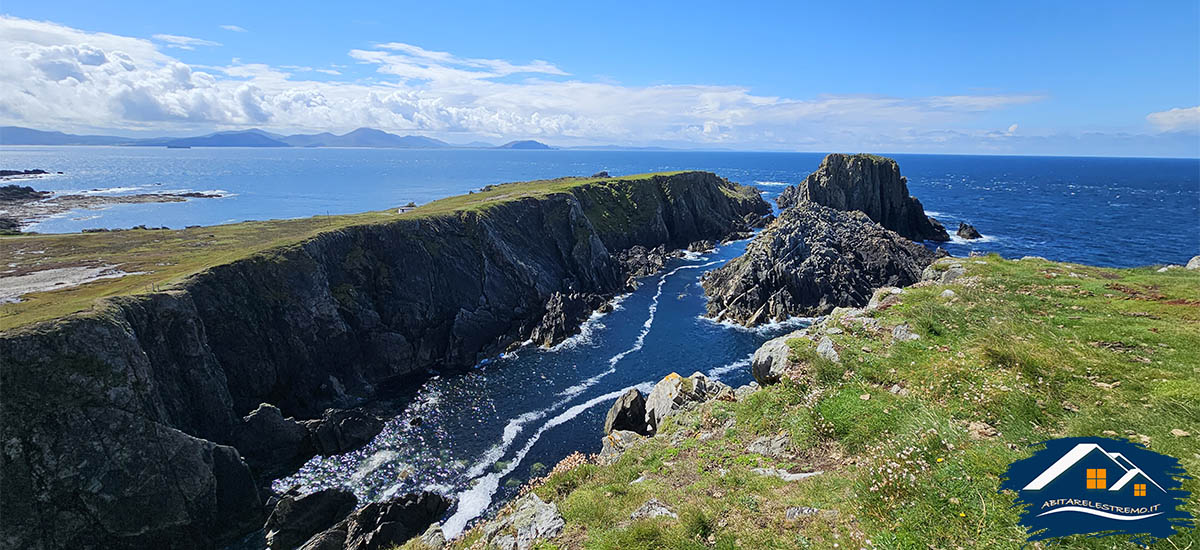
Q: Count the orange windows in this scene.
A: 2